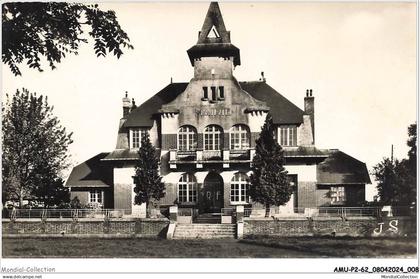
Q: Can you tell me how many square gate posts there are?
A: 2